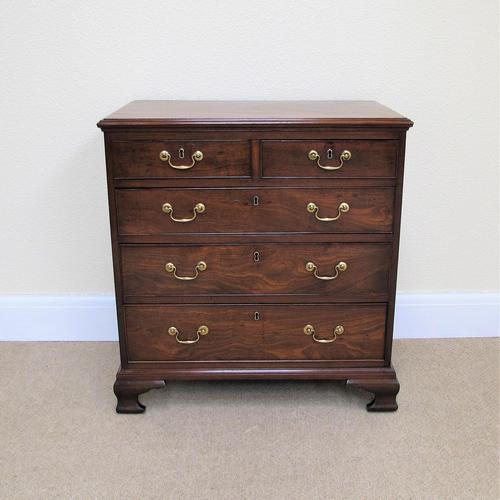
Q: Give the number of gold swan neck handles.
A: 8